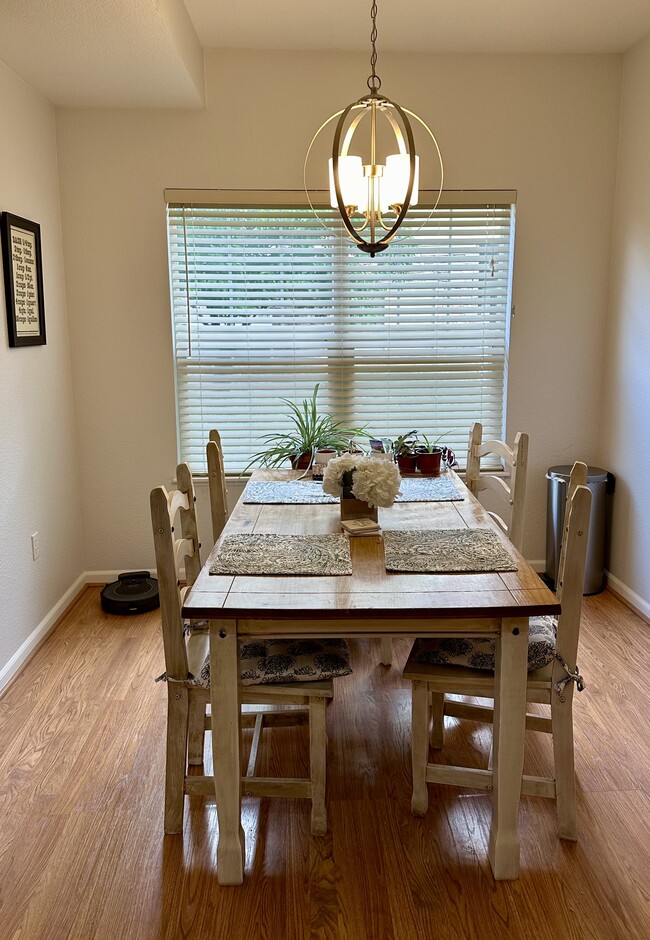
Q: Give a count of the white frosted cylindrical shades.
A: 3